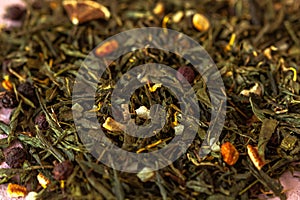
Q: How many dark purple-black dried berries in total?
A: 7